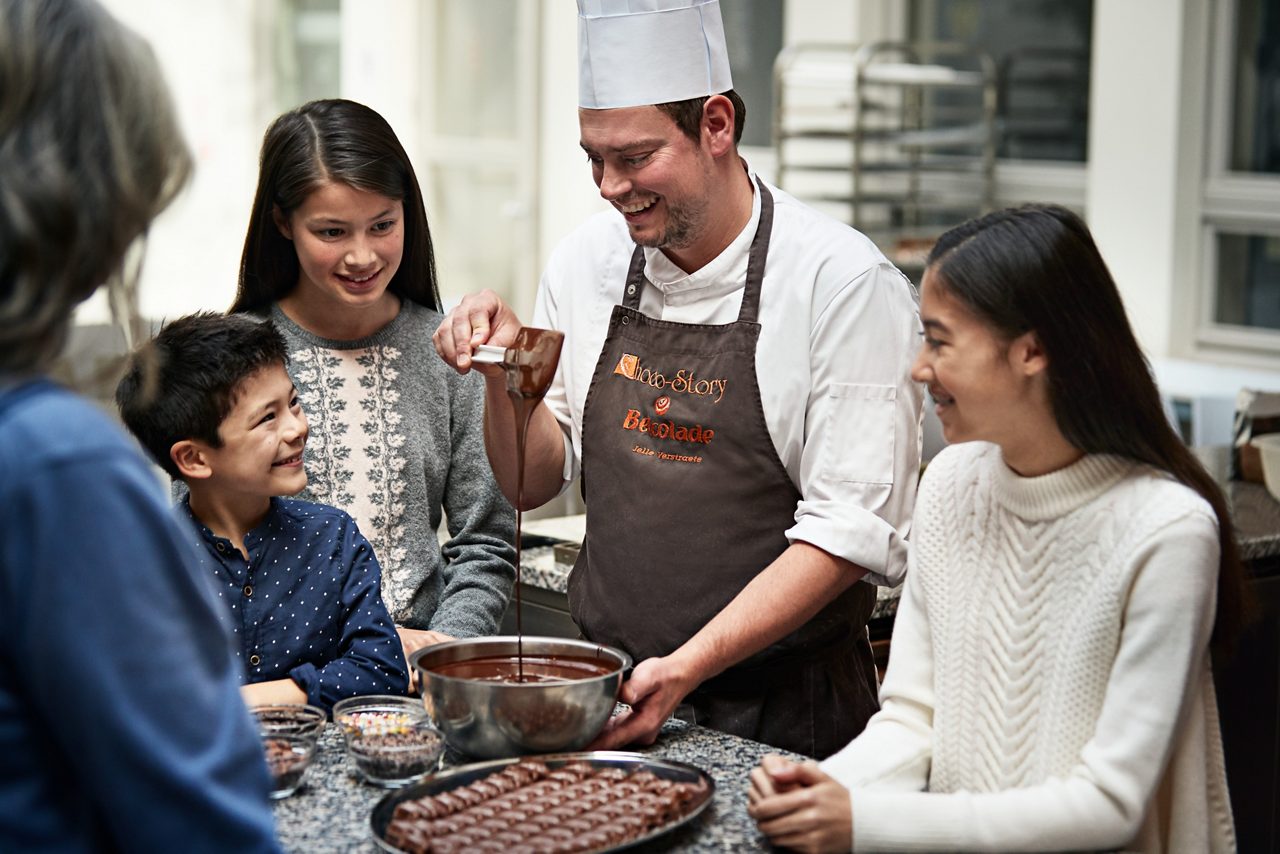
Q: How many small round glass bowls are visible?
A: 4